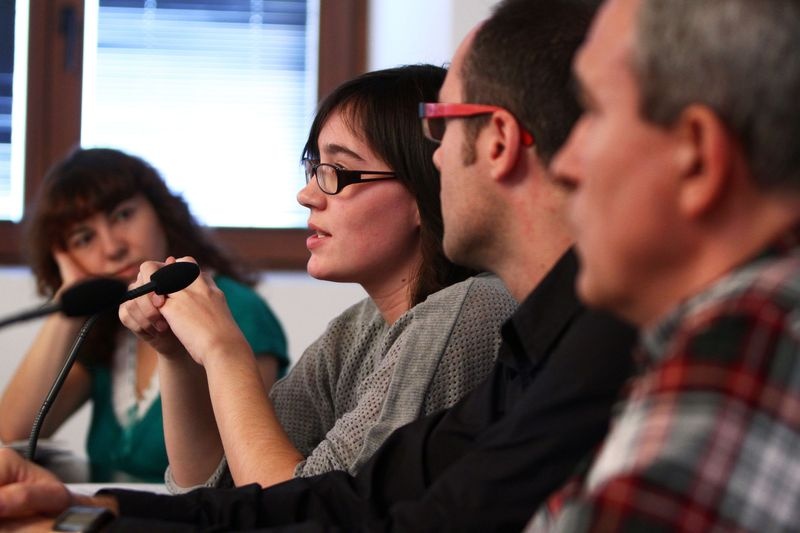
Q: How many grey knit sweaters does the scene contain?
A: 1